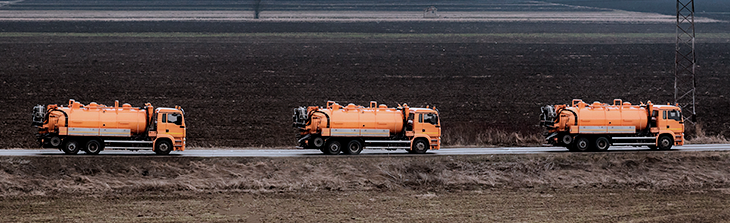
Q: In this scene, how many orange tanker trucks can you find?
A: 3